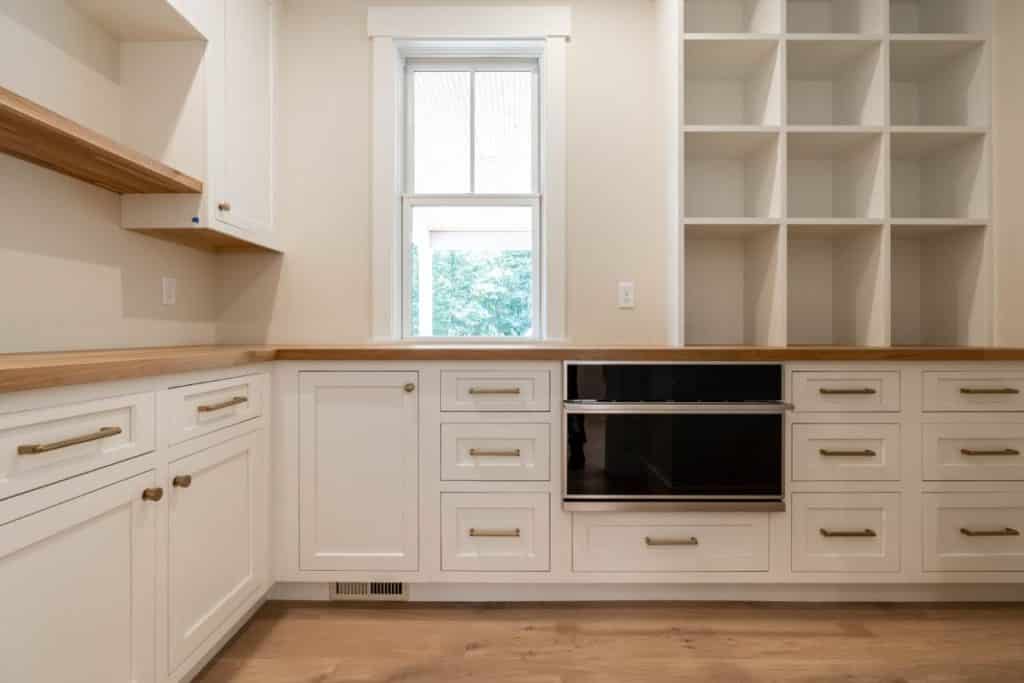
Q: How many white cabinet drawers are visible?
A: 12